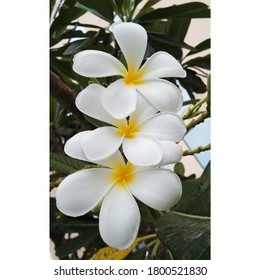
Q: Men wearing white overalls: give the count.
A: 0